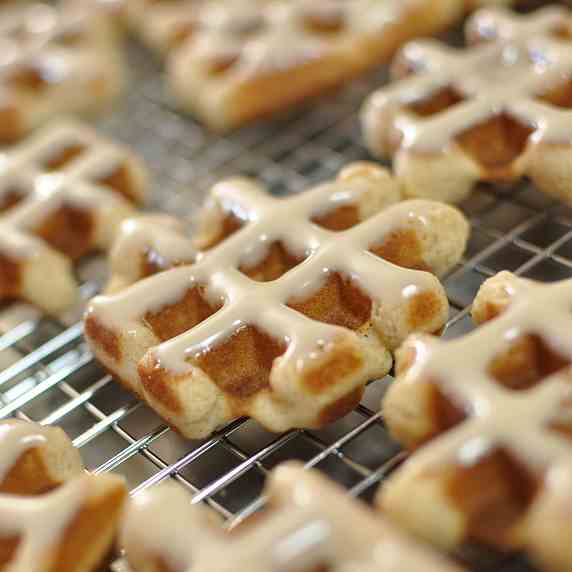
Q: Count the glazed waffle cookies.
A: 8